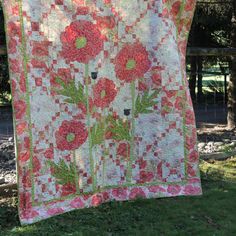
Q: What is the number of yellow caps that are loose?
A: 0